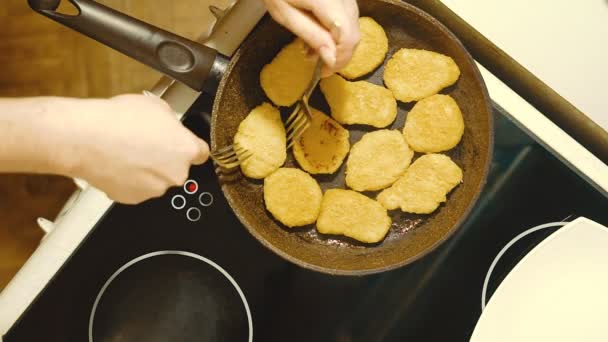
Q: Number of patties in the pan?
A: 11